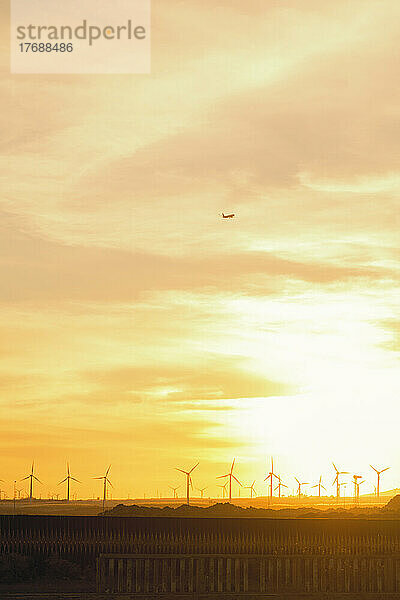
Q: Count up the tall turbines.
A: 8